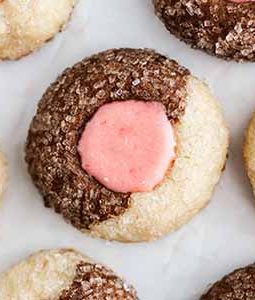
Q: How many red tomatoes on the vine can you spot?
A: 0